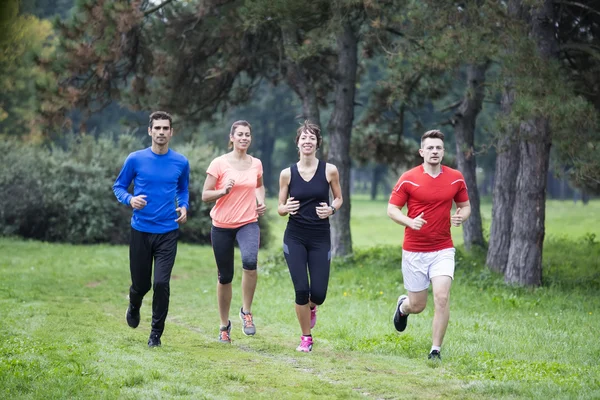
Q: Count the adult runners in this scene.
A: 4